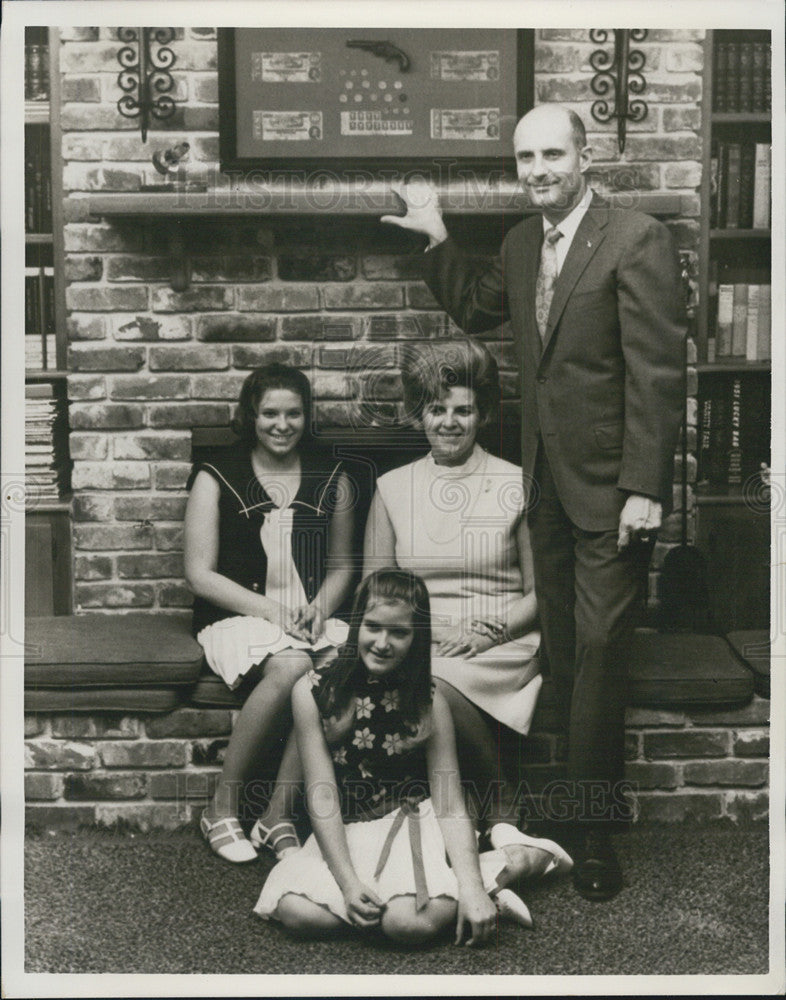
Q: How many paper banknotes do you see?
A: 4